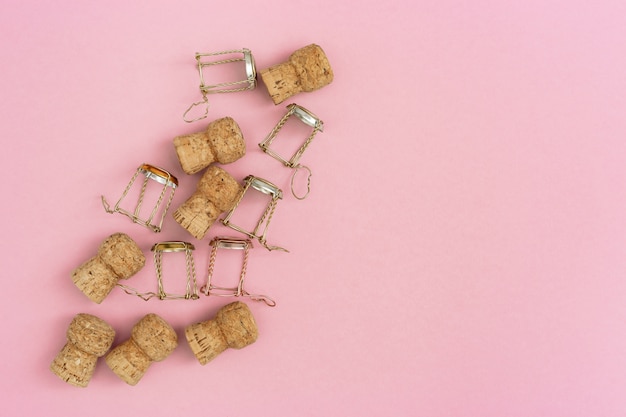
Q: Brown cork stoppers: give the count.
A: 7